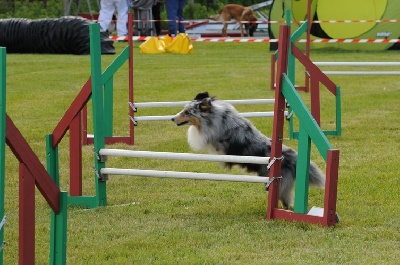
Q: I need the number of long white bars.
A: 6